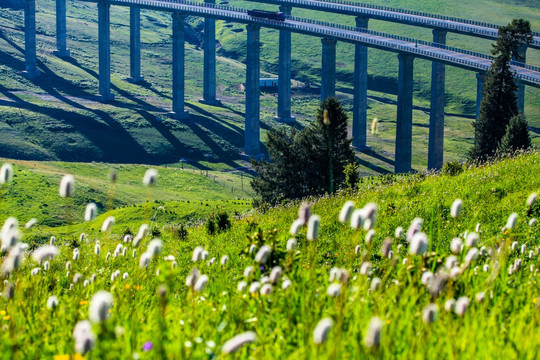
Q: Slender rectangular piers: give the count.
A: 14